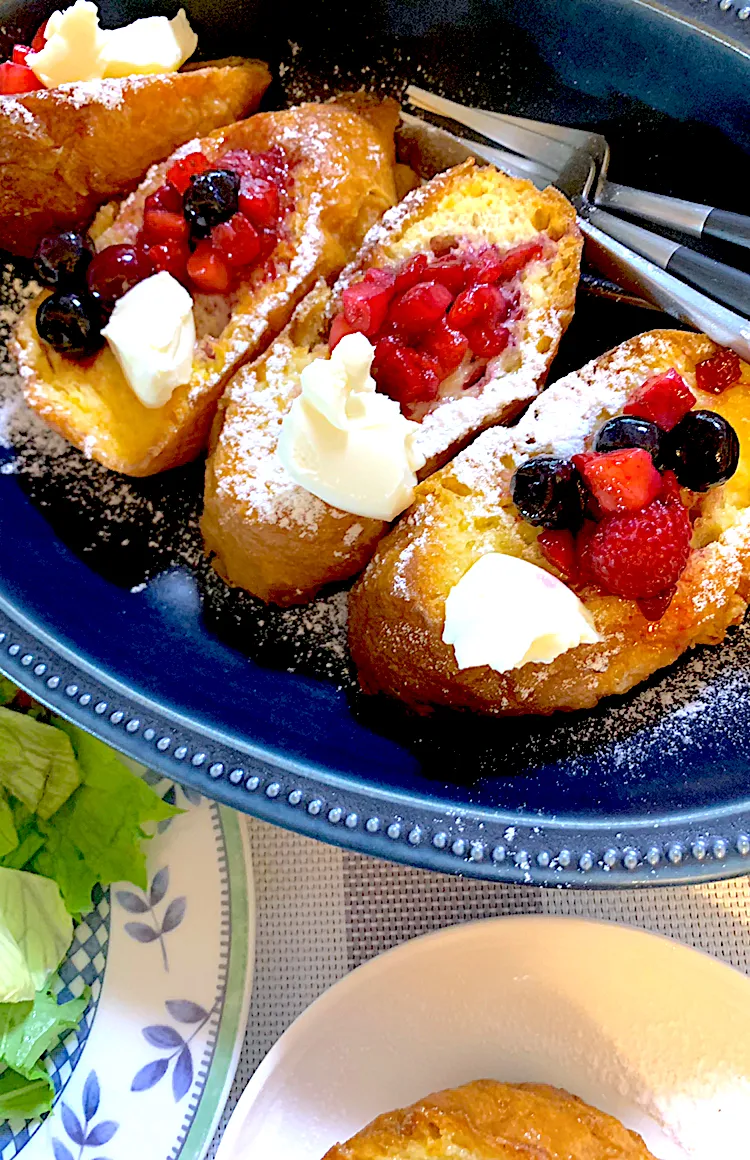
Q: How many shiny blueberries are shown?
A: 6